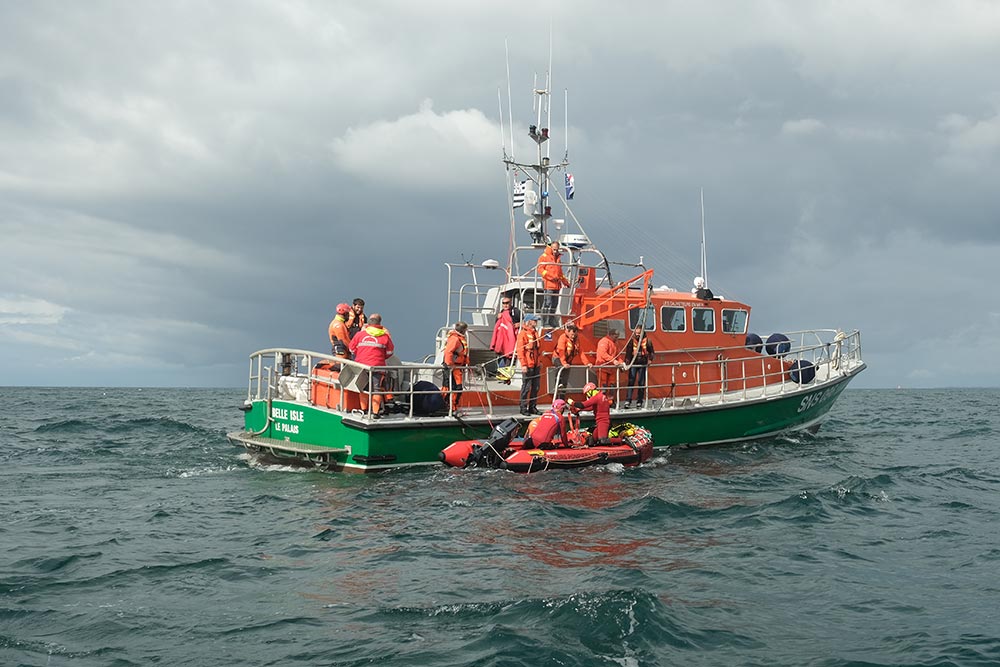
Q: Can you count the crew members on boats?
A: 12